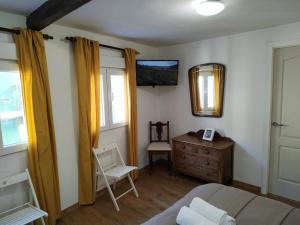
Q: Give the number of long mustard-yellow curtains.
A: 3